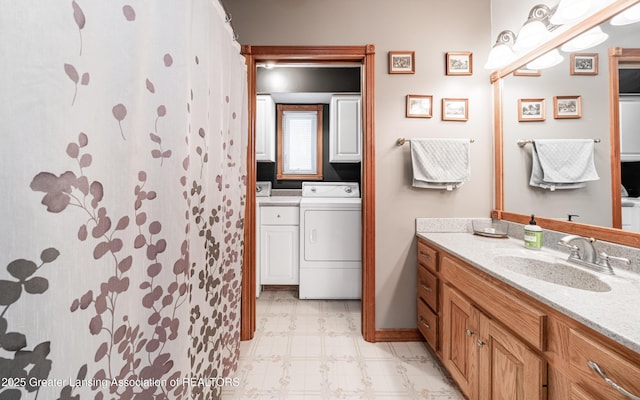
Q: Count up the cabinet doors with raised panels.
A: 5